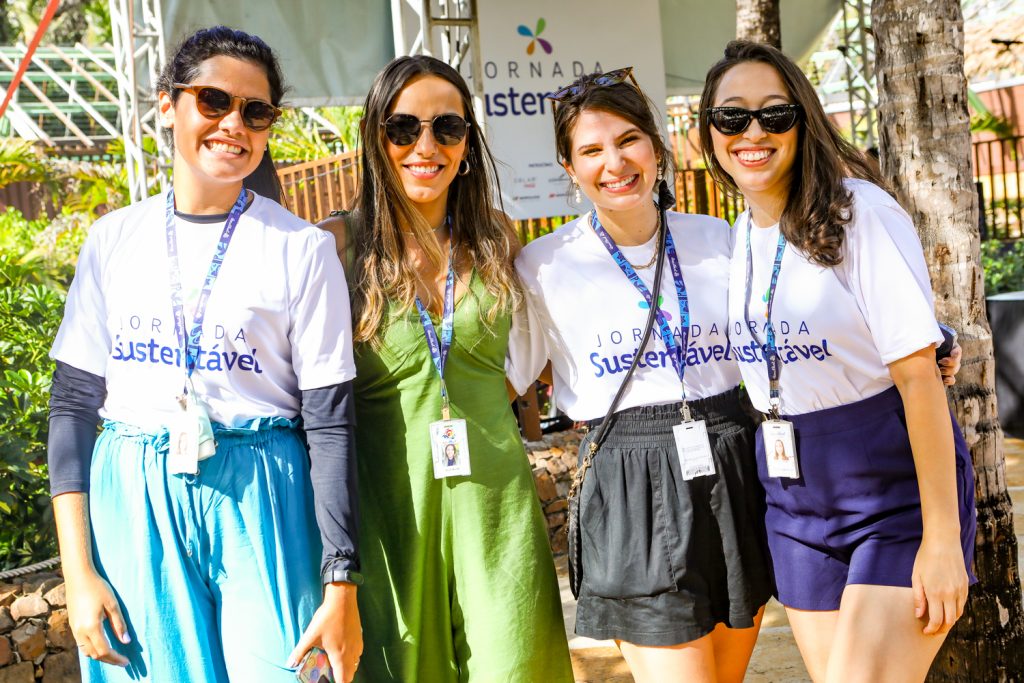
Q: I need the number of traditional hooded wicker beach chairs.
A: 0